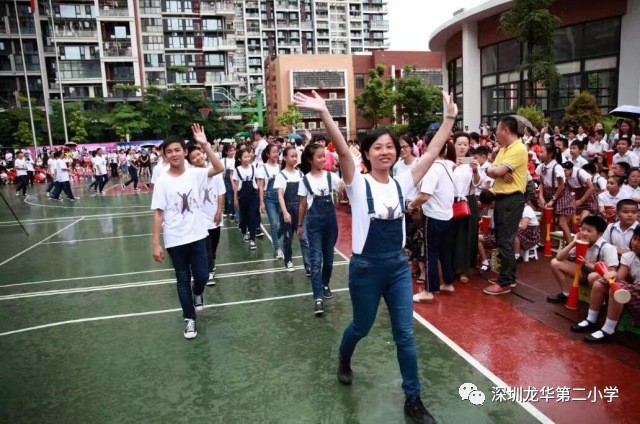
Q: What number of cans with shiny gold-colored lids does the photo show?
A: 0